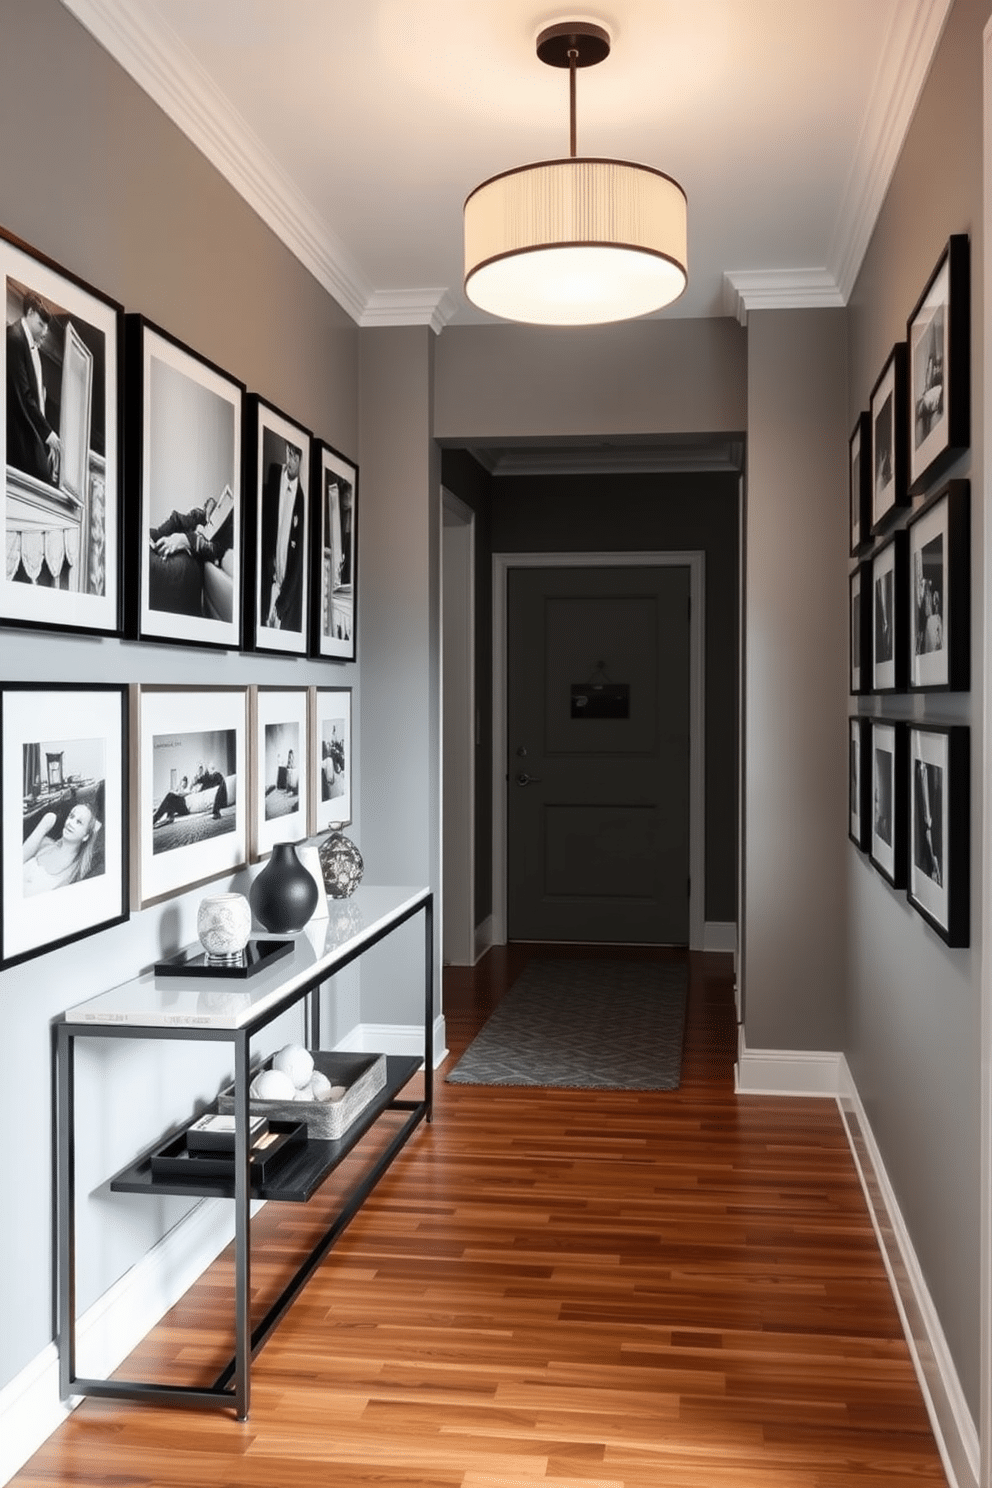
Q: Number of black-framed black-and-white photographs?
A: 14